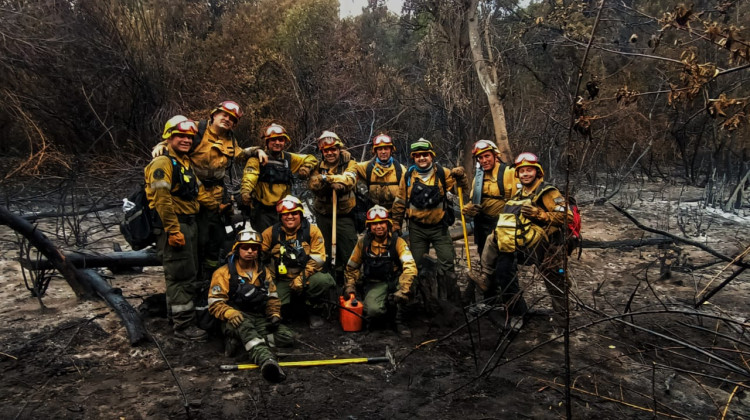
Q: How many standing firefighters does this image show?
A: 8